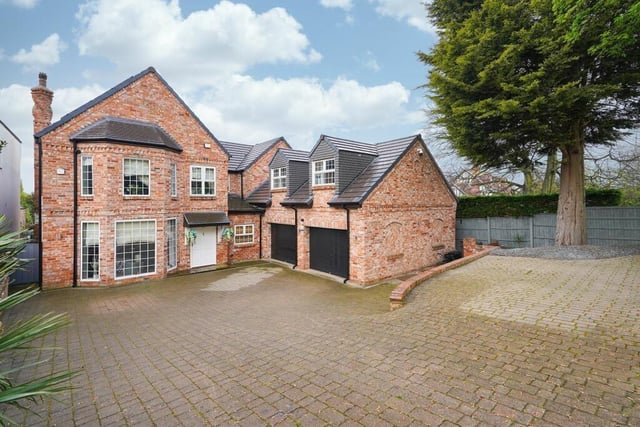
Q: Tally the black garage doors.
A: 2